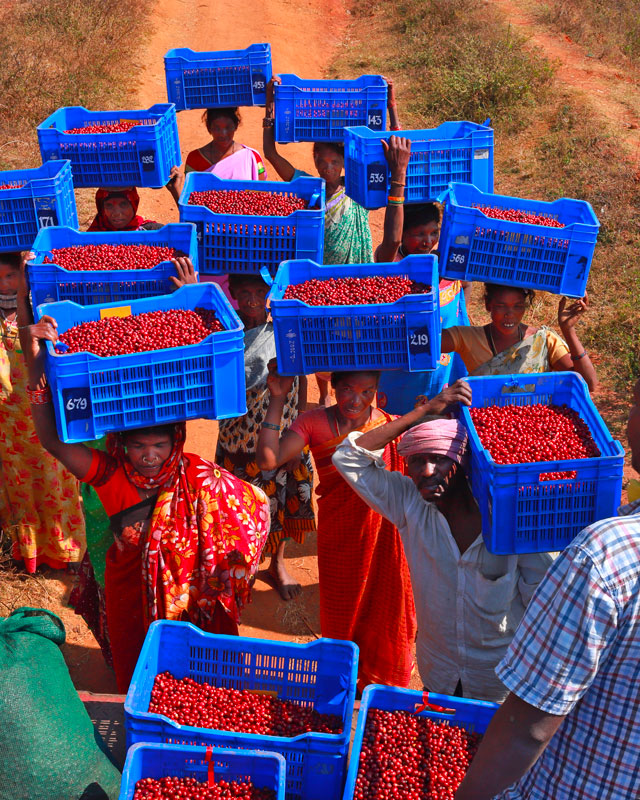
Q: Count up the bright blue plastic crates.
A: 14